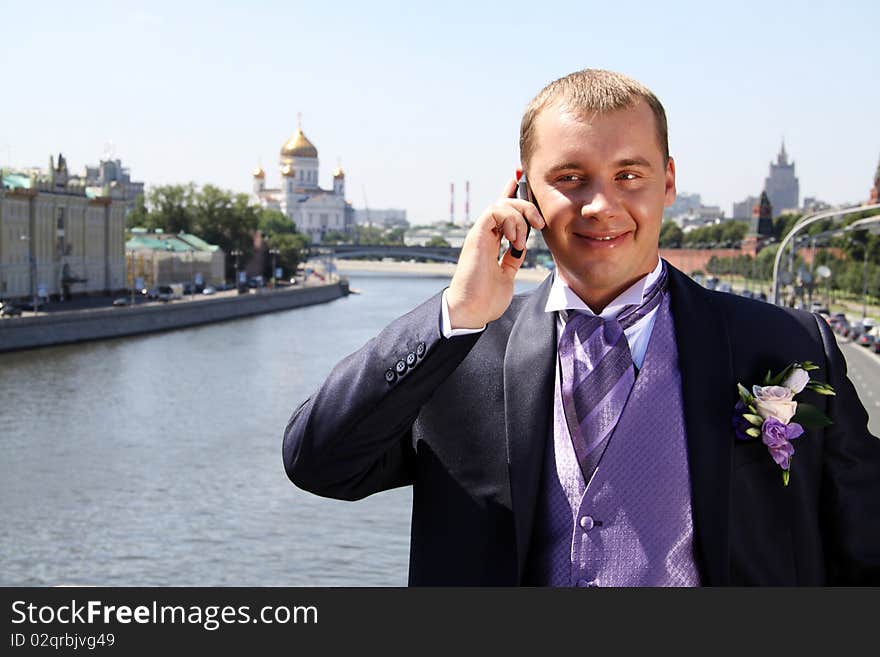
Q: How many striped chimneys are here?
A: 2